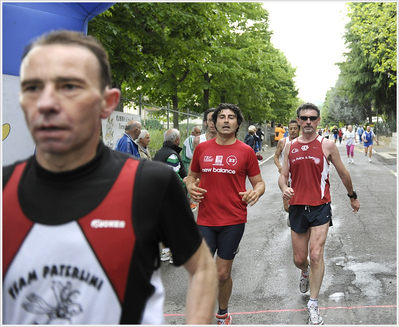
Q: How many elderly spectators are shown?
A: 4